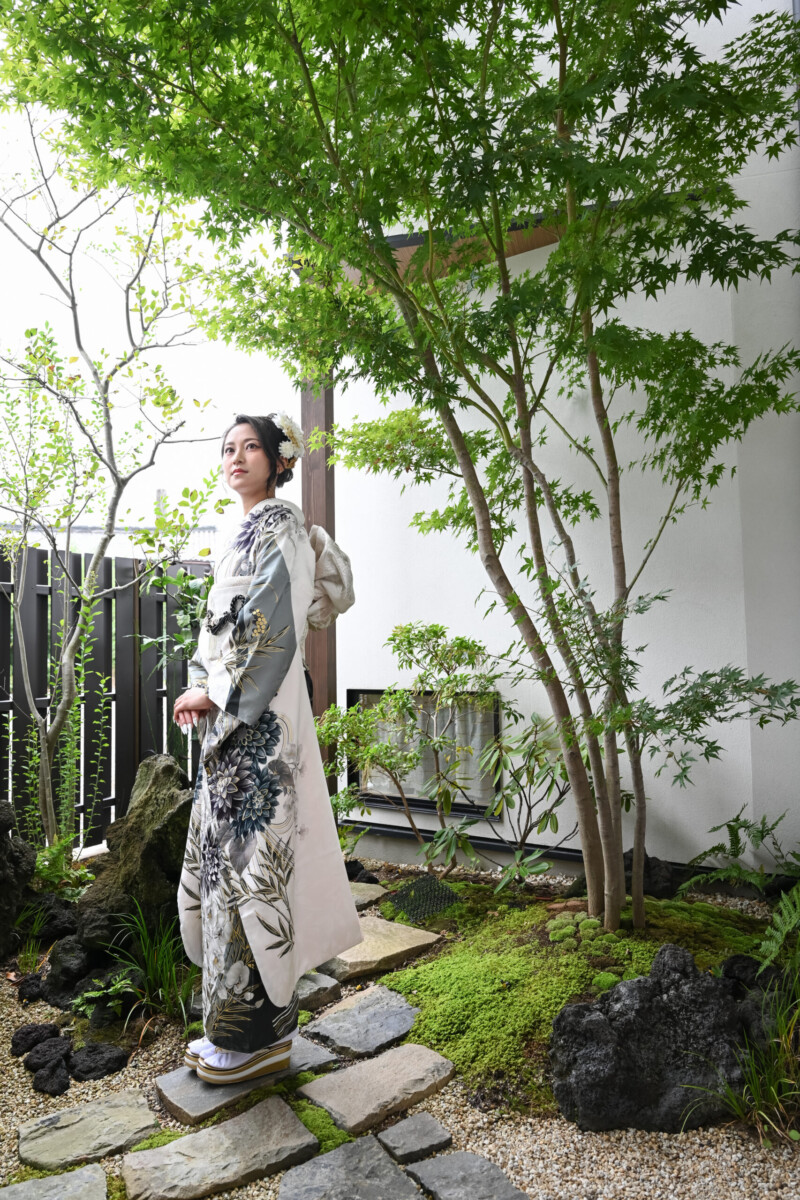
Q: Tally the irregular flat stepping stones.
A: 12